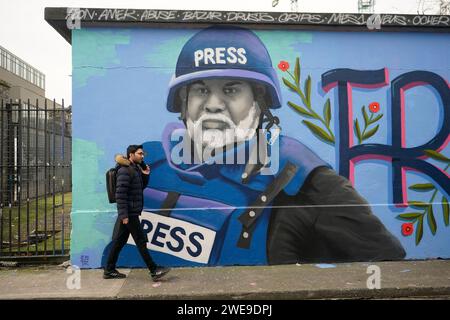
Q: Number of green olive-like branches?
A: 3